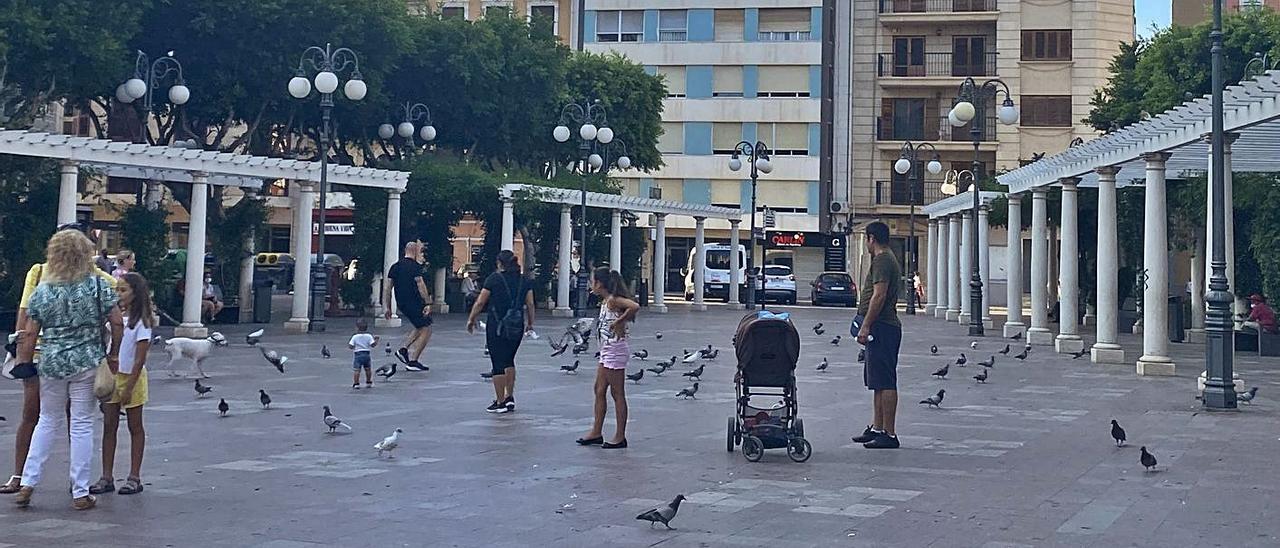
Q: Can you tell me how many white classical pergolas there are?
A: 4